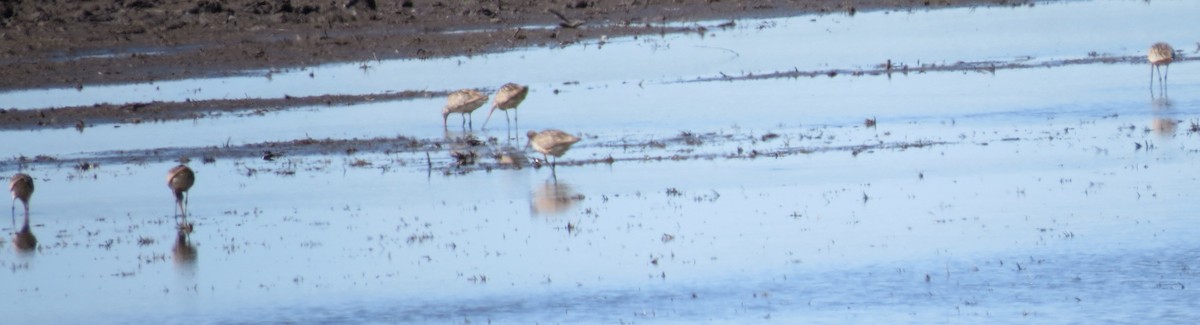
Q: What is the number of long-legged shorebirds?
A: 6